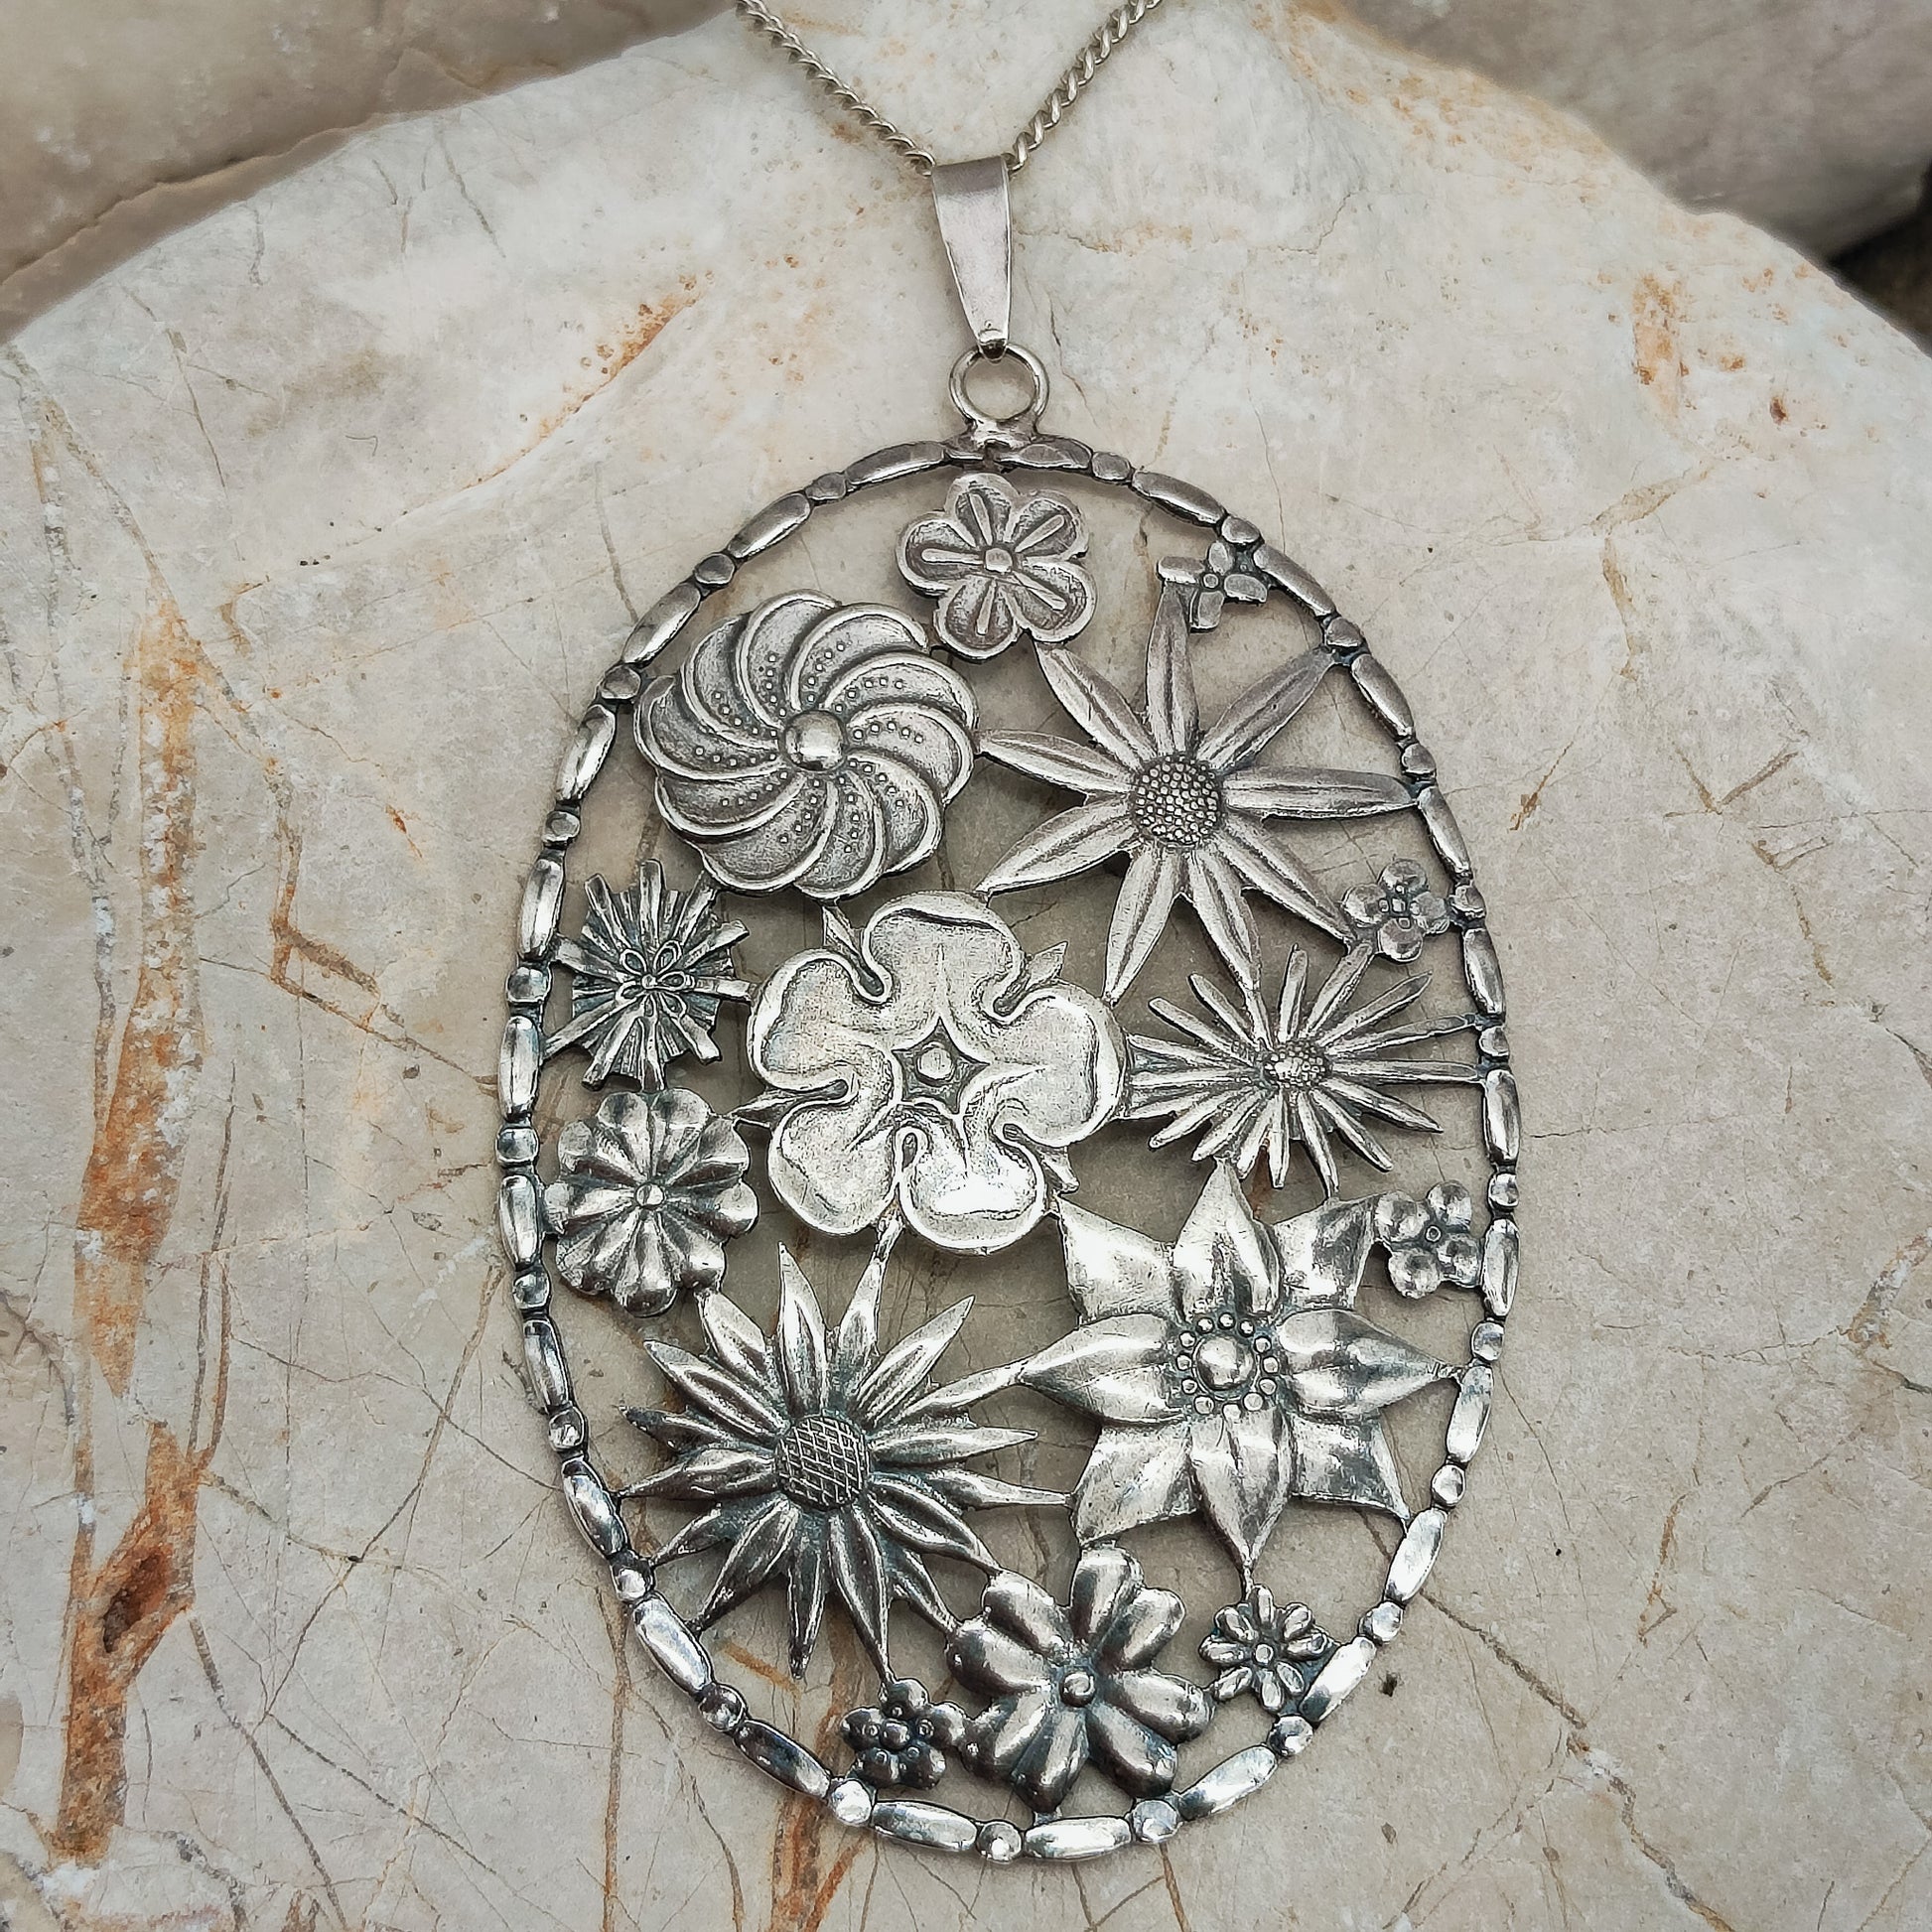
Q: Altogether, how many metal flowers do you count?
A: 15